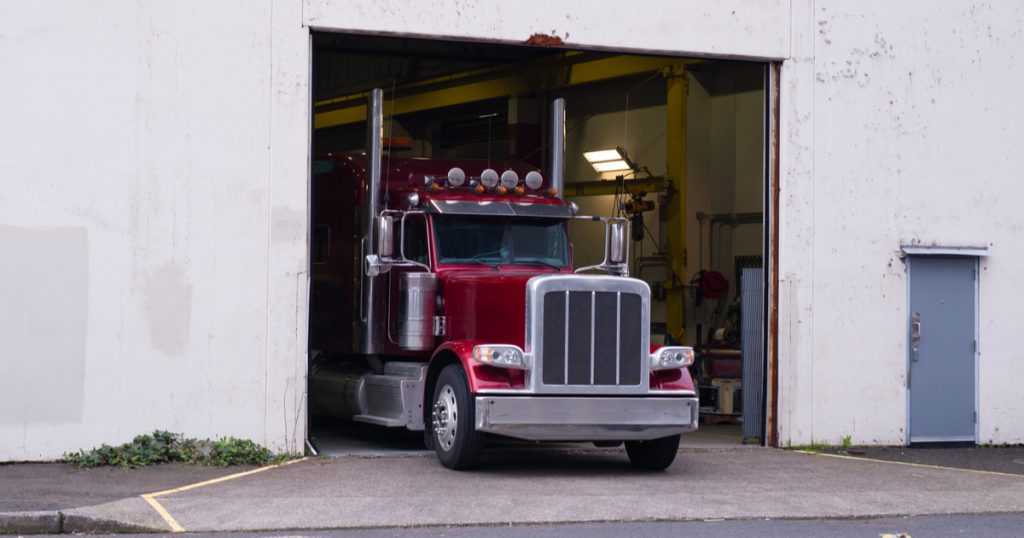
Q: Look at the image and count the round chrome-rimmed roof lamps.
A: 4